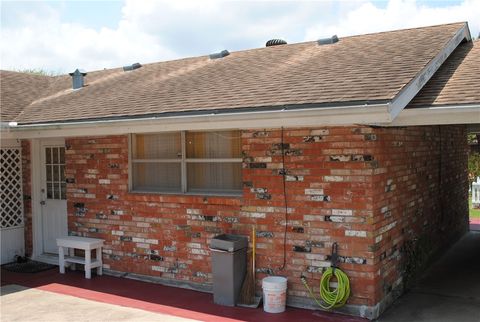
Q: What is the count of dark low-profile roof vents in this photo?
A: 3